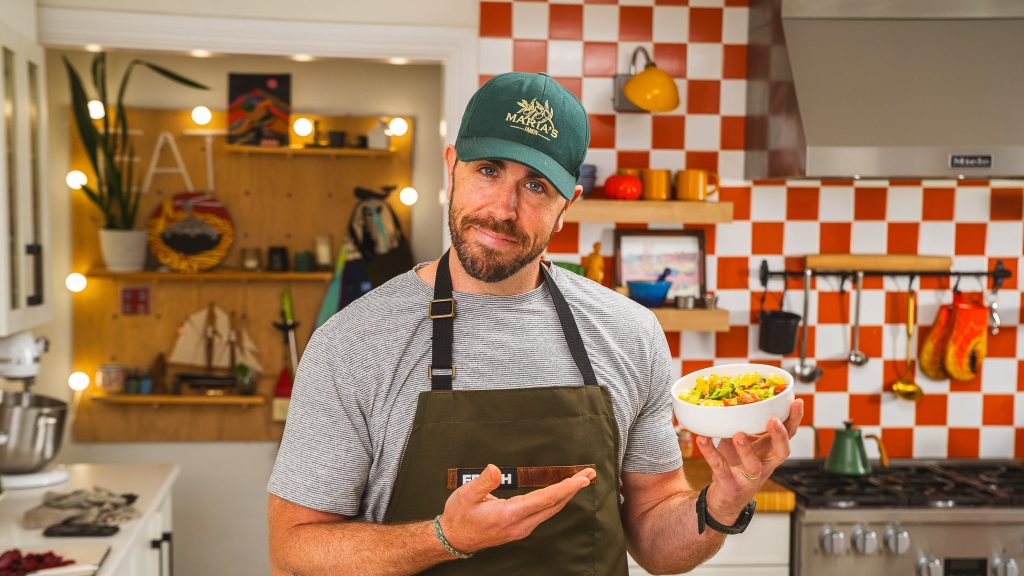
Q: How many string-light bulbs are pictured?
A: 8